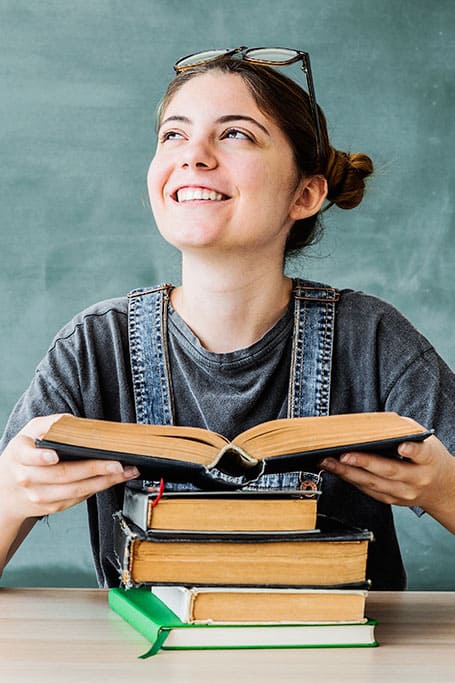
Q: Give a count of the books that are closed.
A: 4